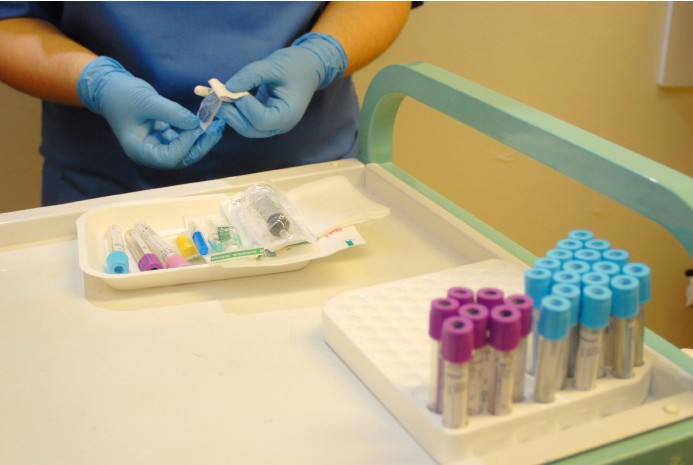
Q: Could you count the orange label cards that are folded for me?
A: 0